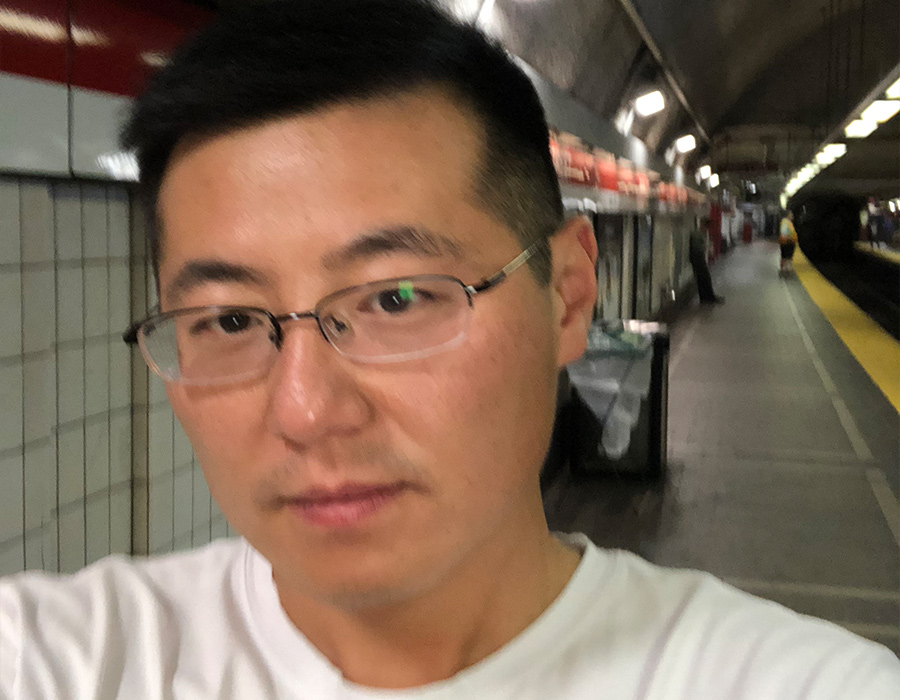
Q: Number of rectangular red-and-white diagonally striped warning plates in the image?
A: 0